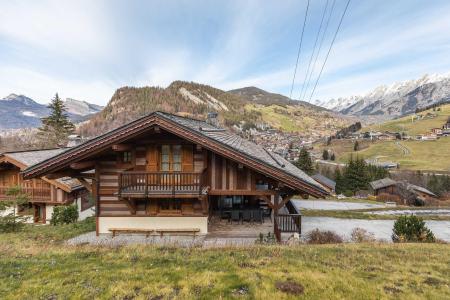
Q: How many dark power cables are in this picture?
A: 4